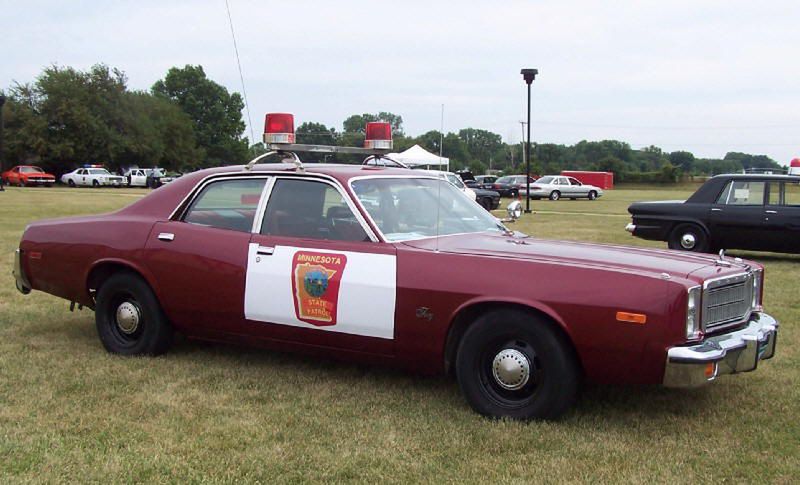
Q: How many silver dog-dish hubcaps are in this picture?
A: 3